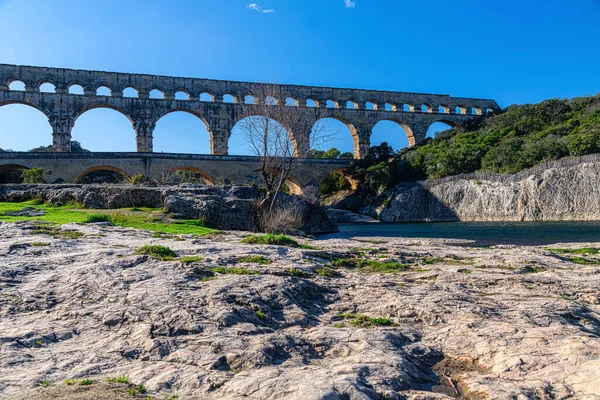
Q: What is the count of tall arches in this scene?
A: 7